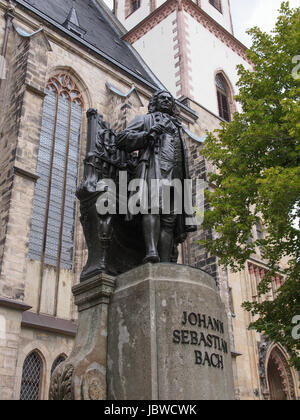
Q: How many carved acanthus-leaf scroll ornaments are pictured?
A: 1